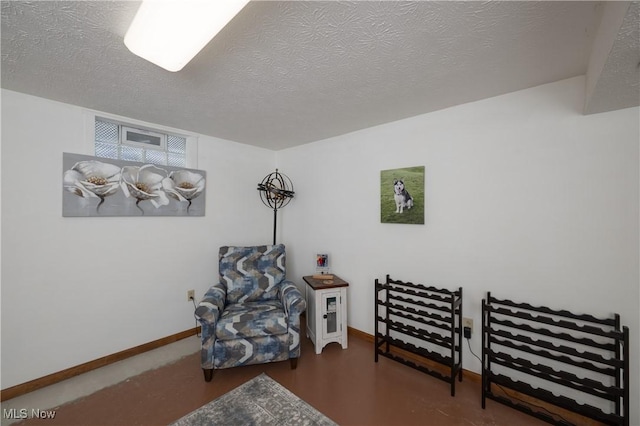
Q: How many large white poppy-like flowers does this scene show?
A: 3